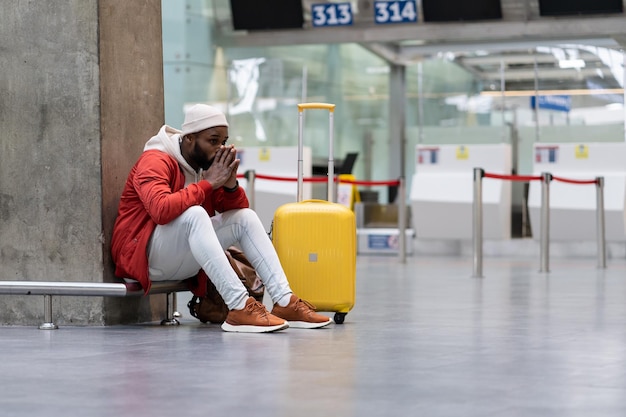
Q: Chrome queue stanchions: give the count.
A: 5